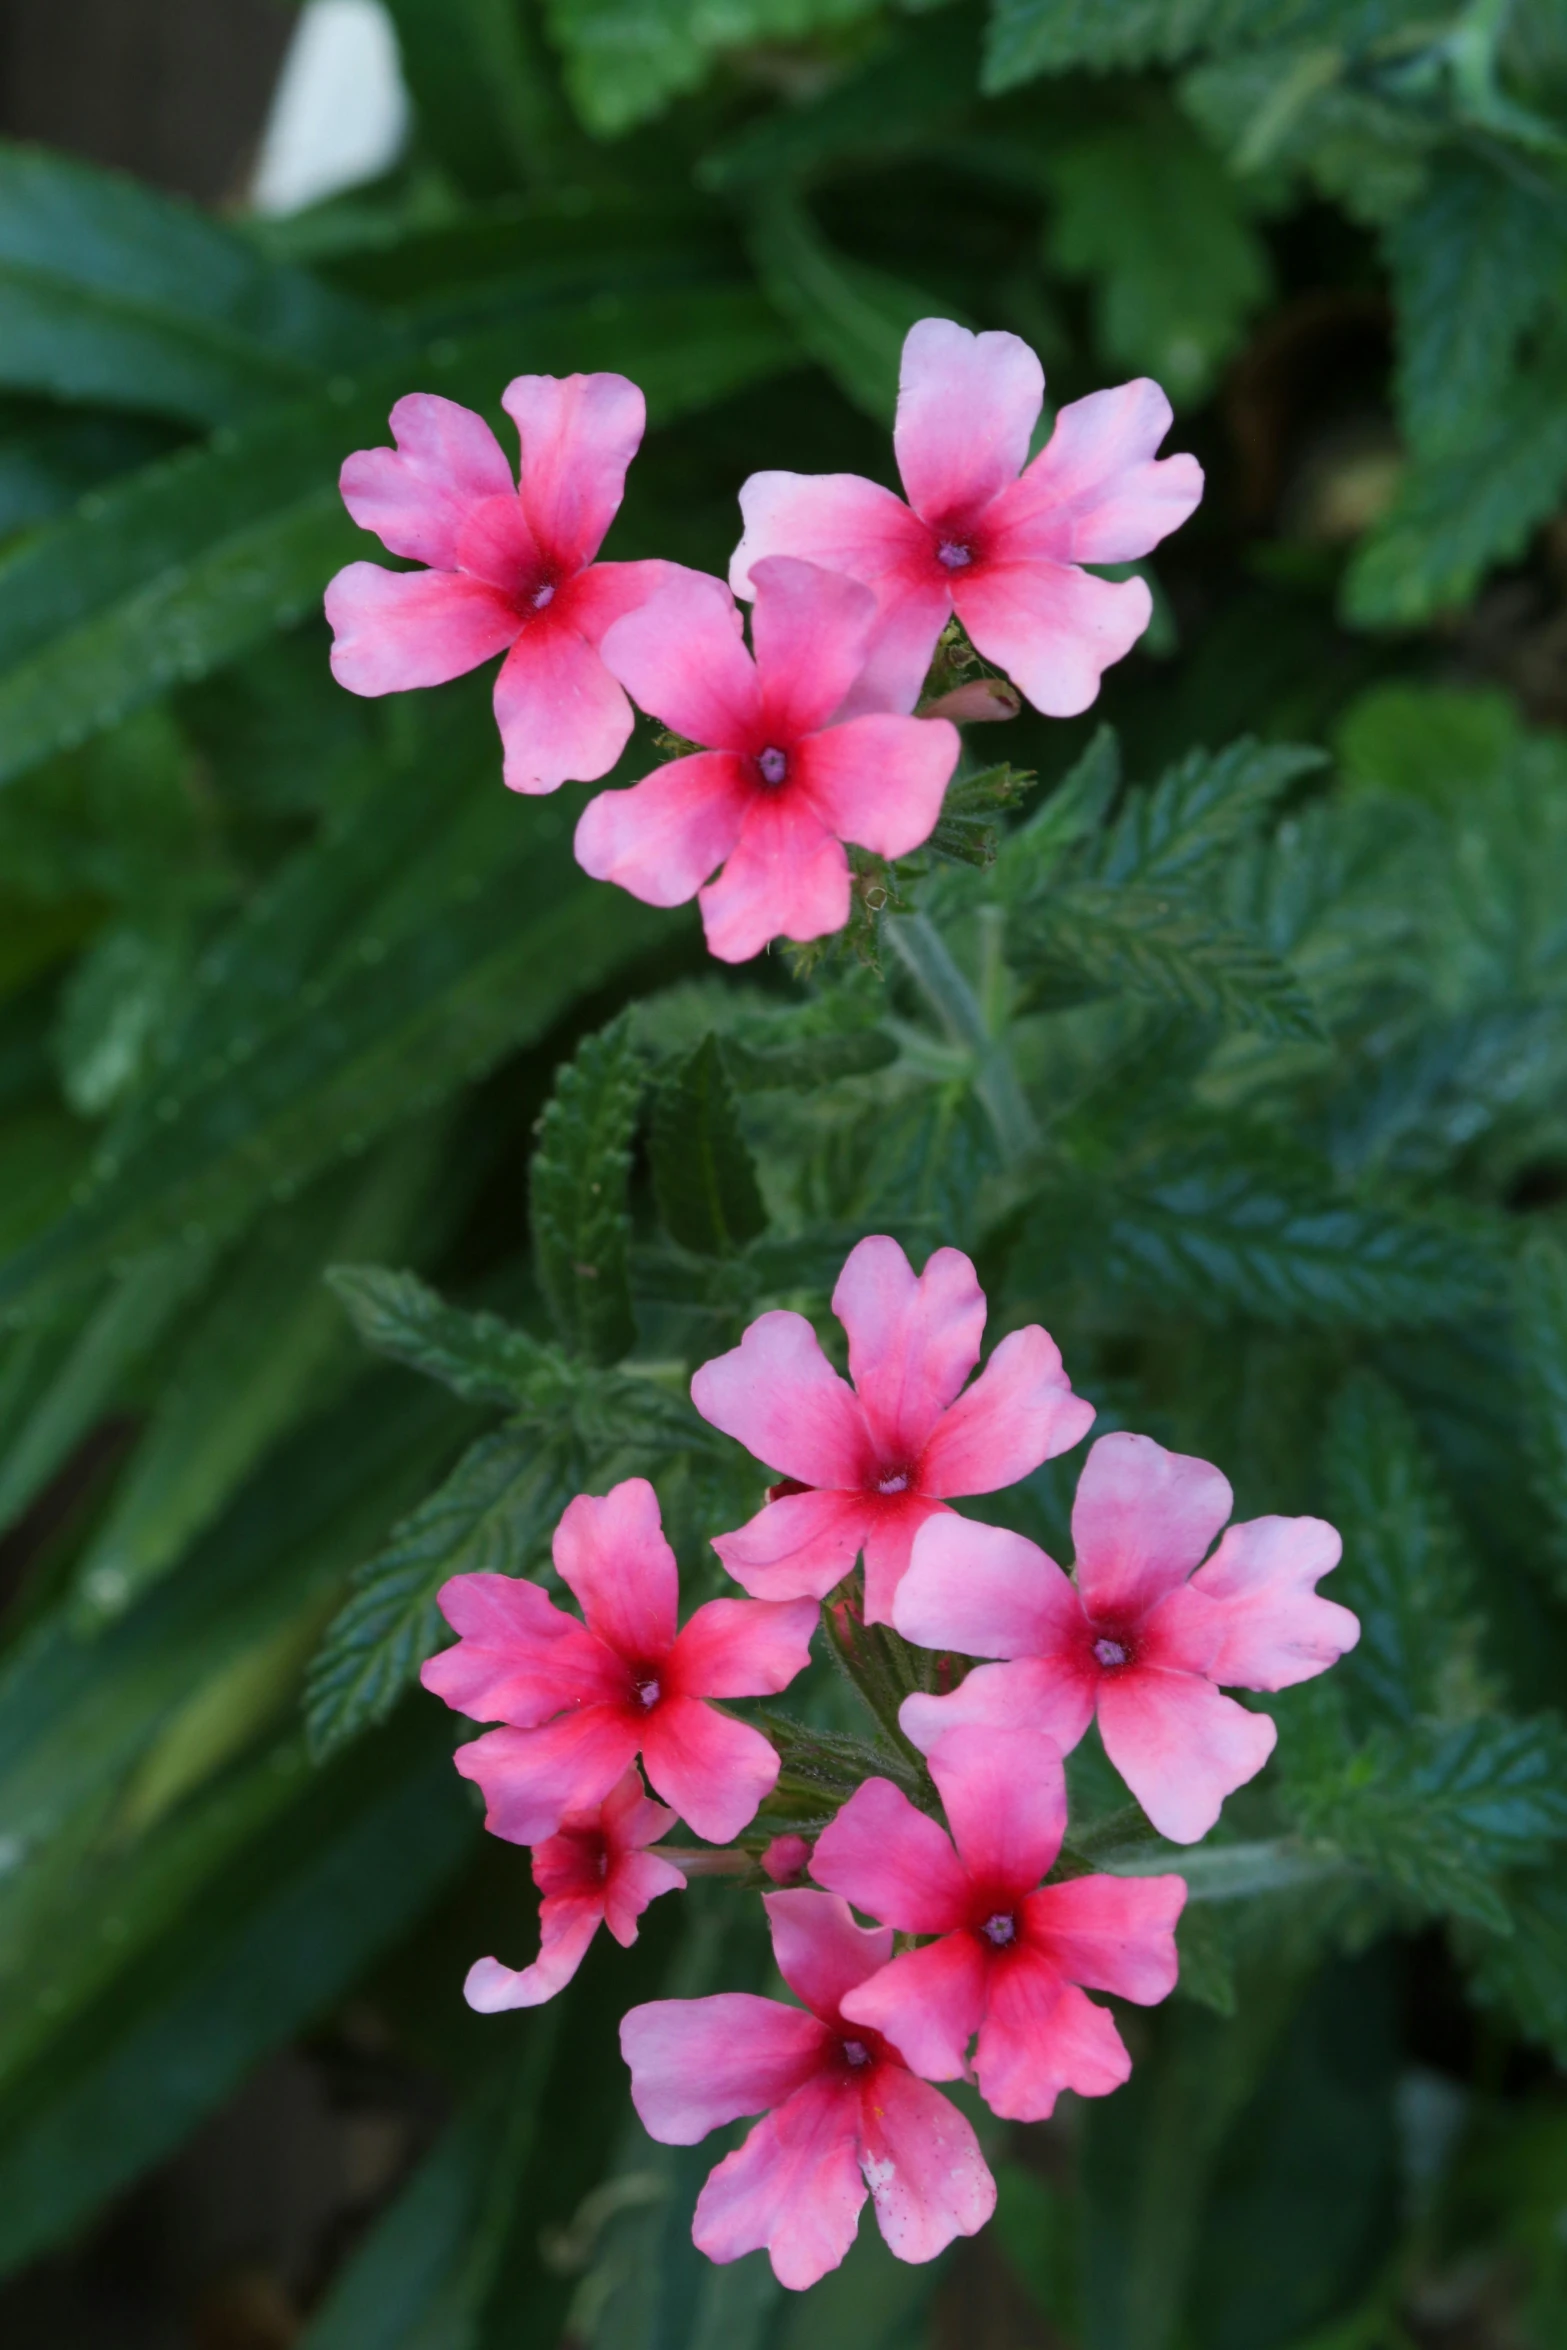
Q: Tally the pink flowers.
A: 9